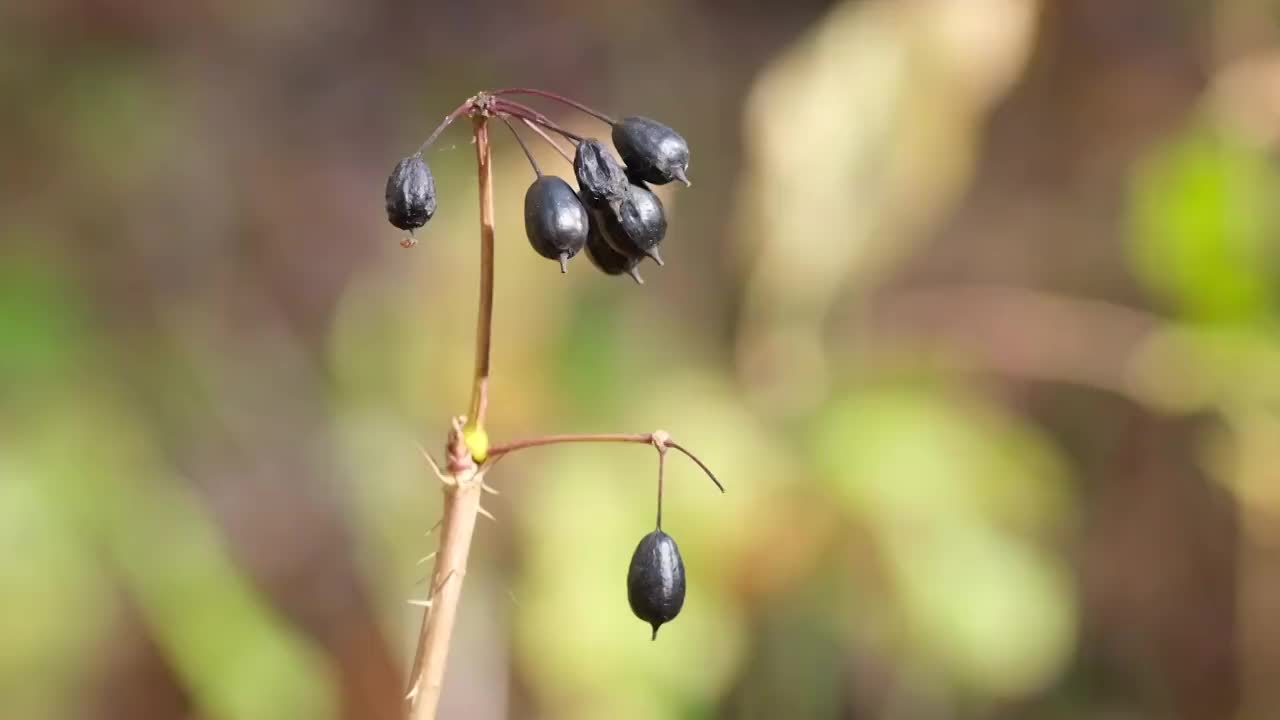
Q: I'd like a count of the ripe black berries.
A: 7